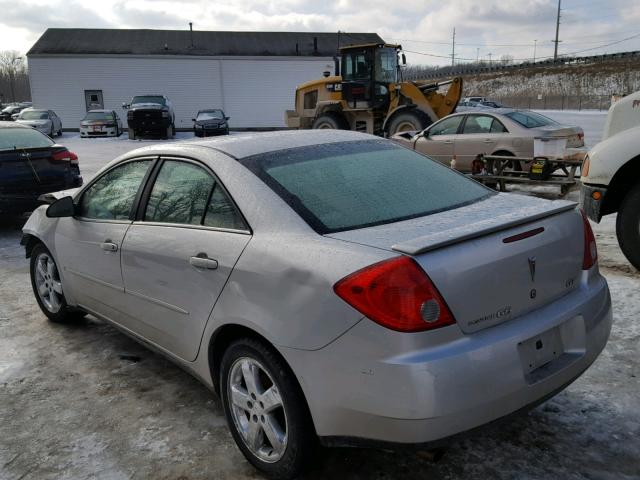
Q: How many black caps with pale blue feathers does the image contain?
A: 0